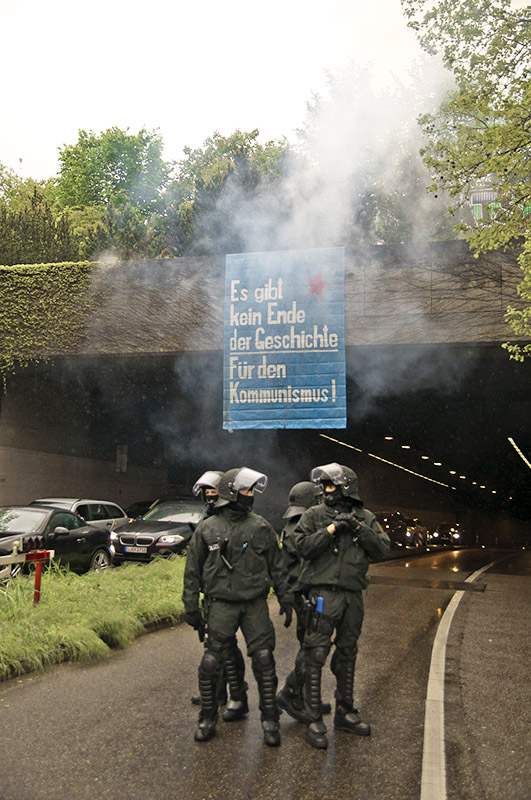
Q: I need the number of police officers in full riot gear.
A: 4